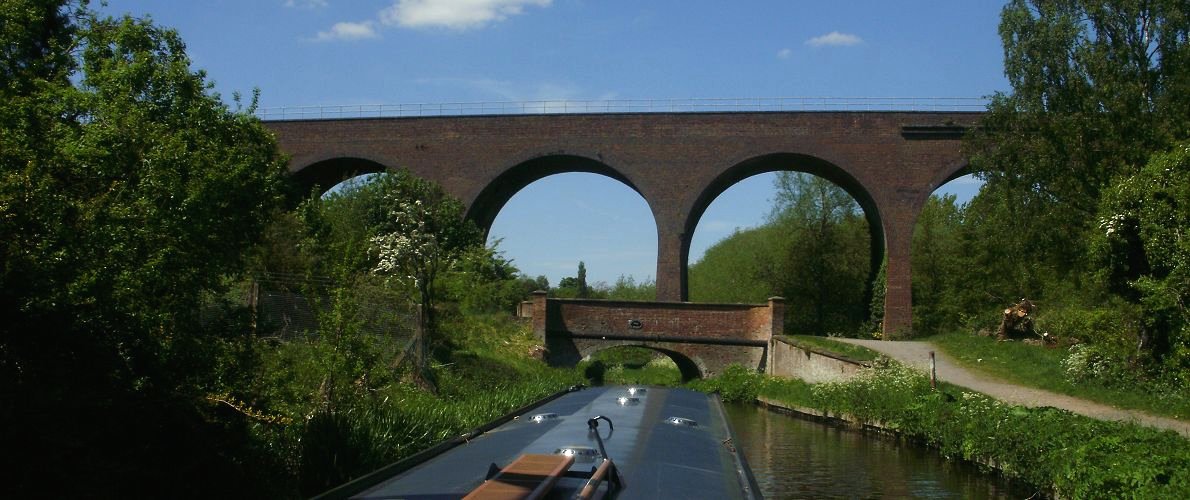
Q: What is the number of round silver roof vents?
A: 5